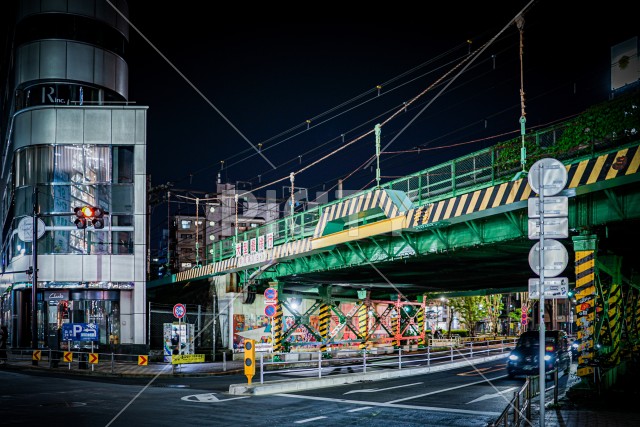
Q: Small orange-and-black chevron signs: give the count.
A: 4